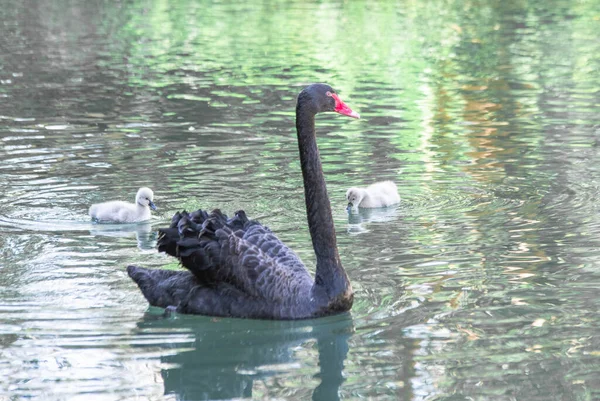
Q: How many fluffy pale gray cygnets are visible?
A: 2